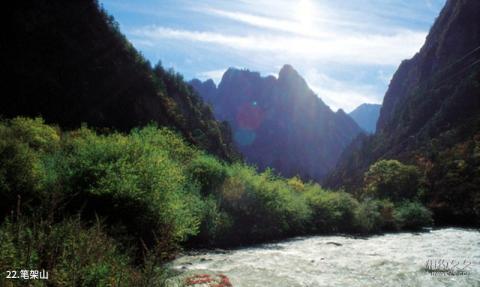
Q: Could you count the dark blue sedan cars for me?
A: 0